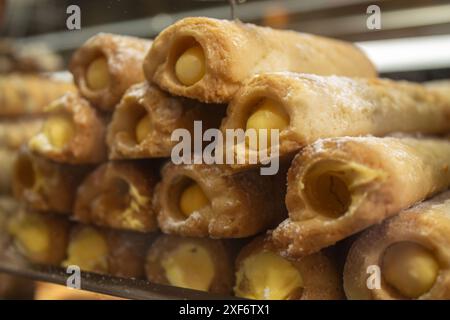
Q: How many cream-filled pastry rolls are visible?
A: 14